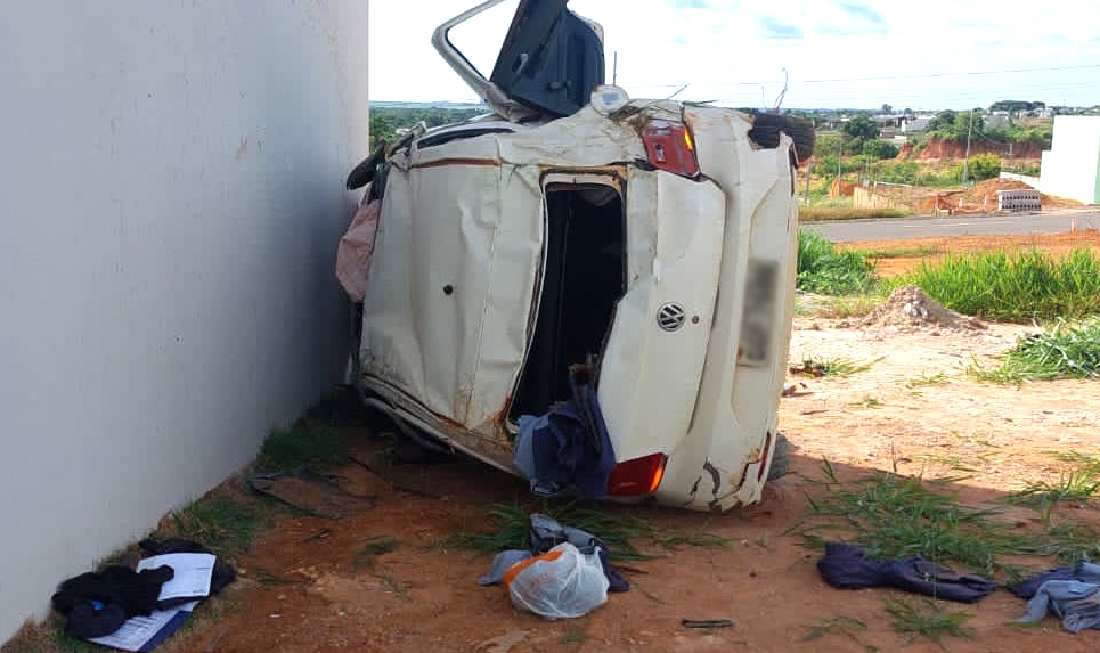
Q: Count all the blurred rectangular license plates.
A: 1